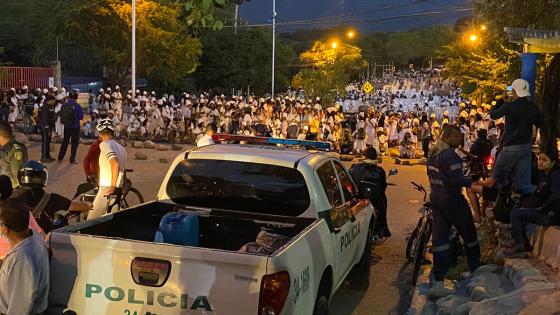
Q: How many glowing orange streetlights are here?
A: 4